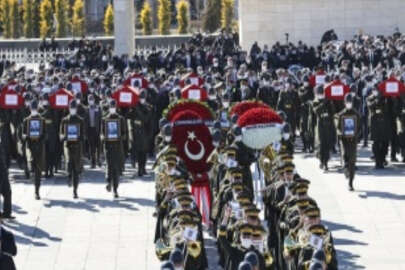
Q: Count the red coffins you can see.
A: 11